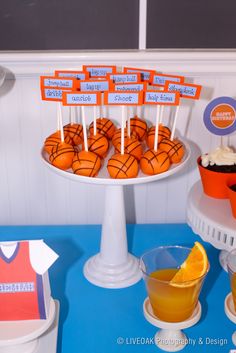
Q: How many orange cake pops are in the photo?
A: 13